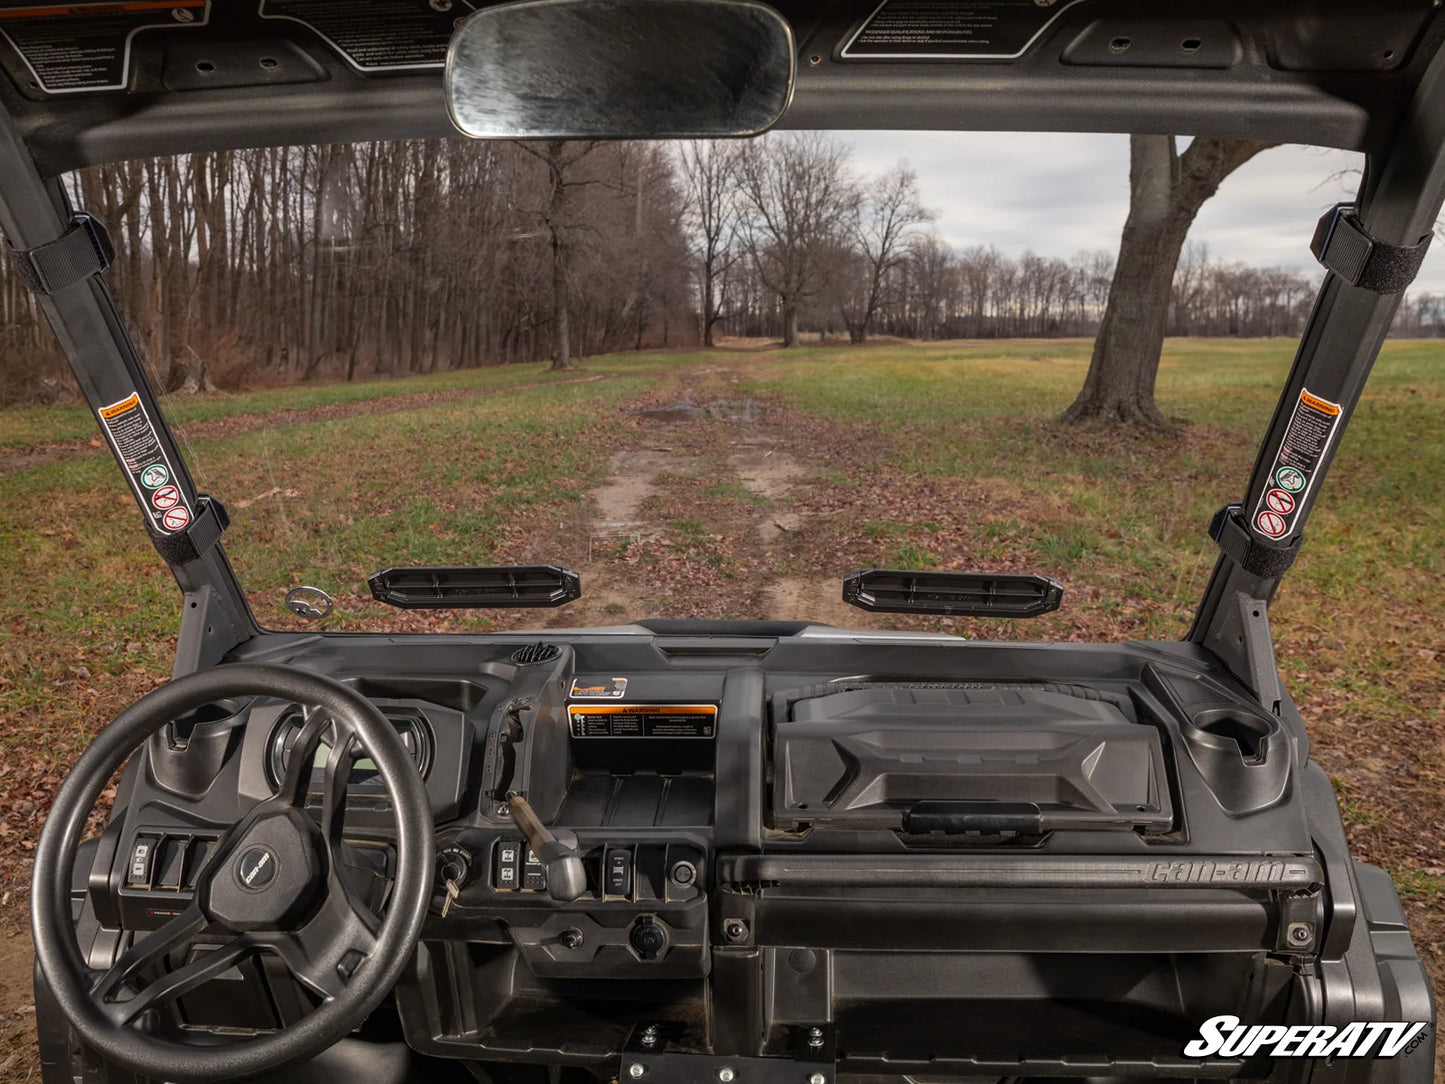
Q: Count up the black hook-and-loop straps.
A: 4